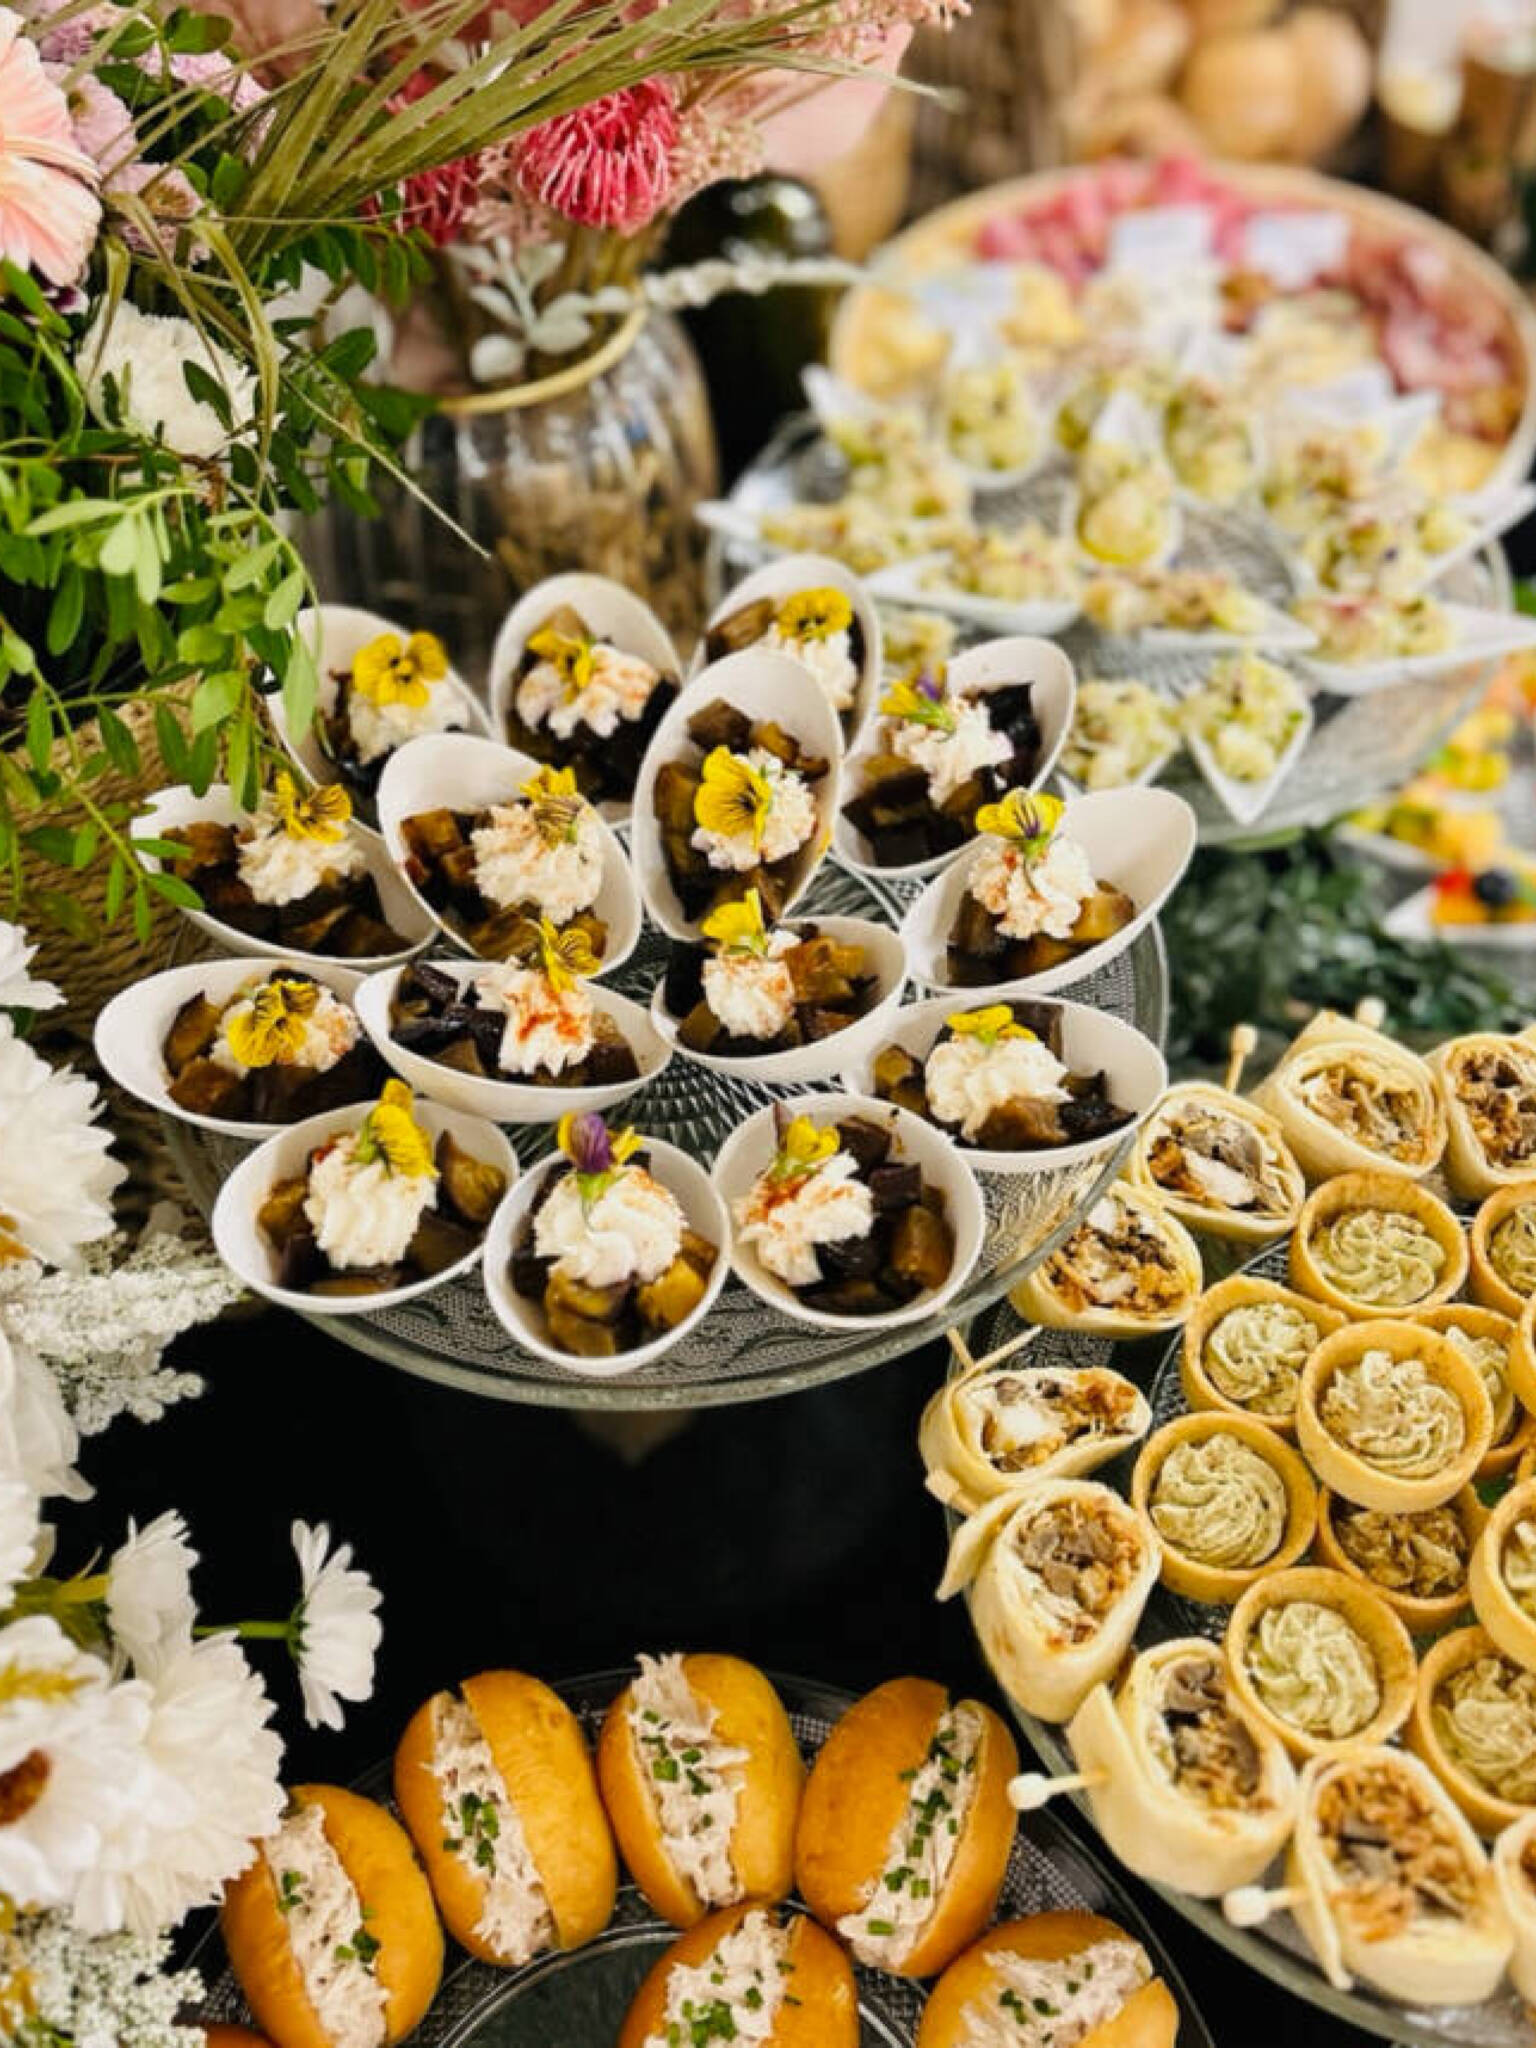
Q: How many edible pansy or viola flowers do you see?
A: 15